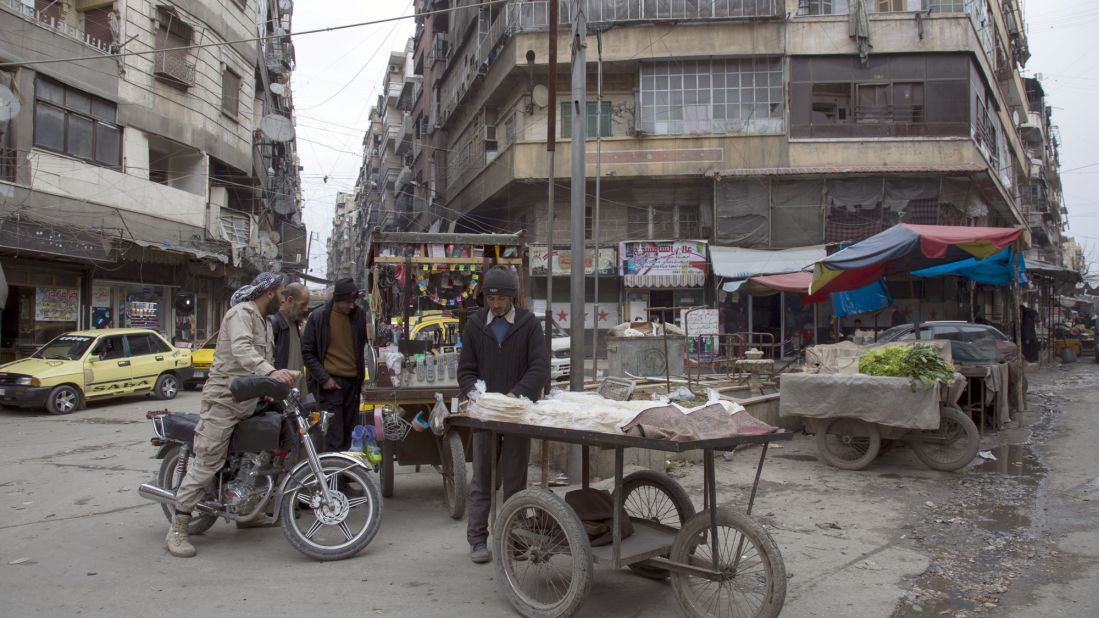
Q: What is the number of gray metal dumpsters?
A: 1